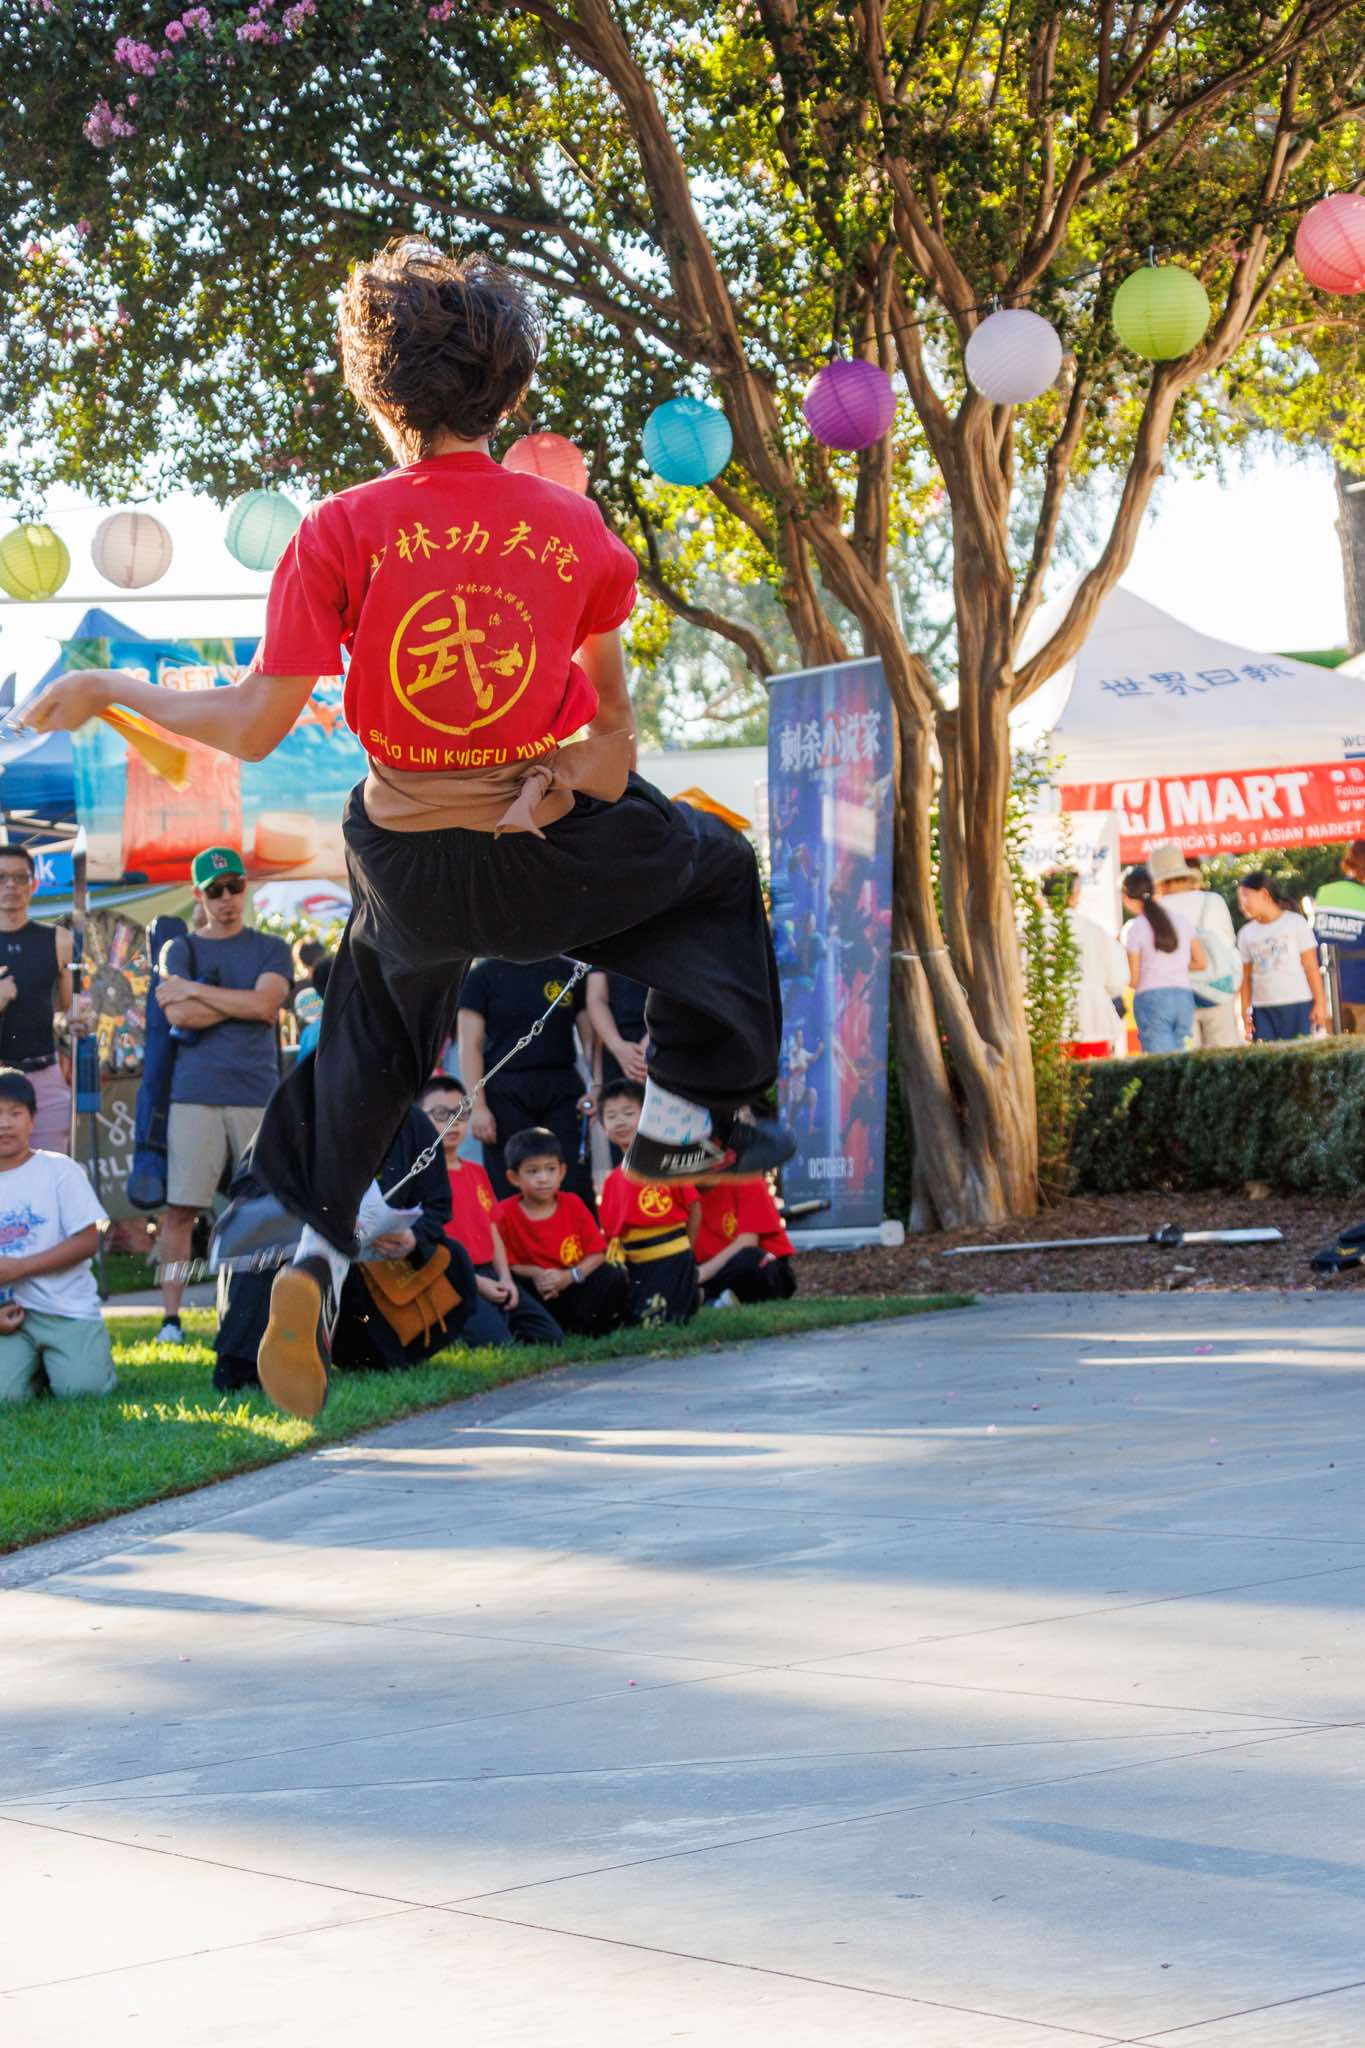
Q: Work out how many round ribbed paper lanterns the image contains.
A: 9